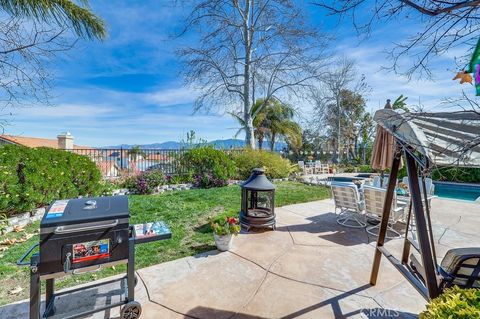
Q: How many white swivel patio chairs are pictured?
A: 2